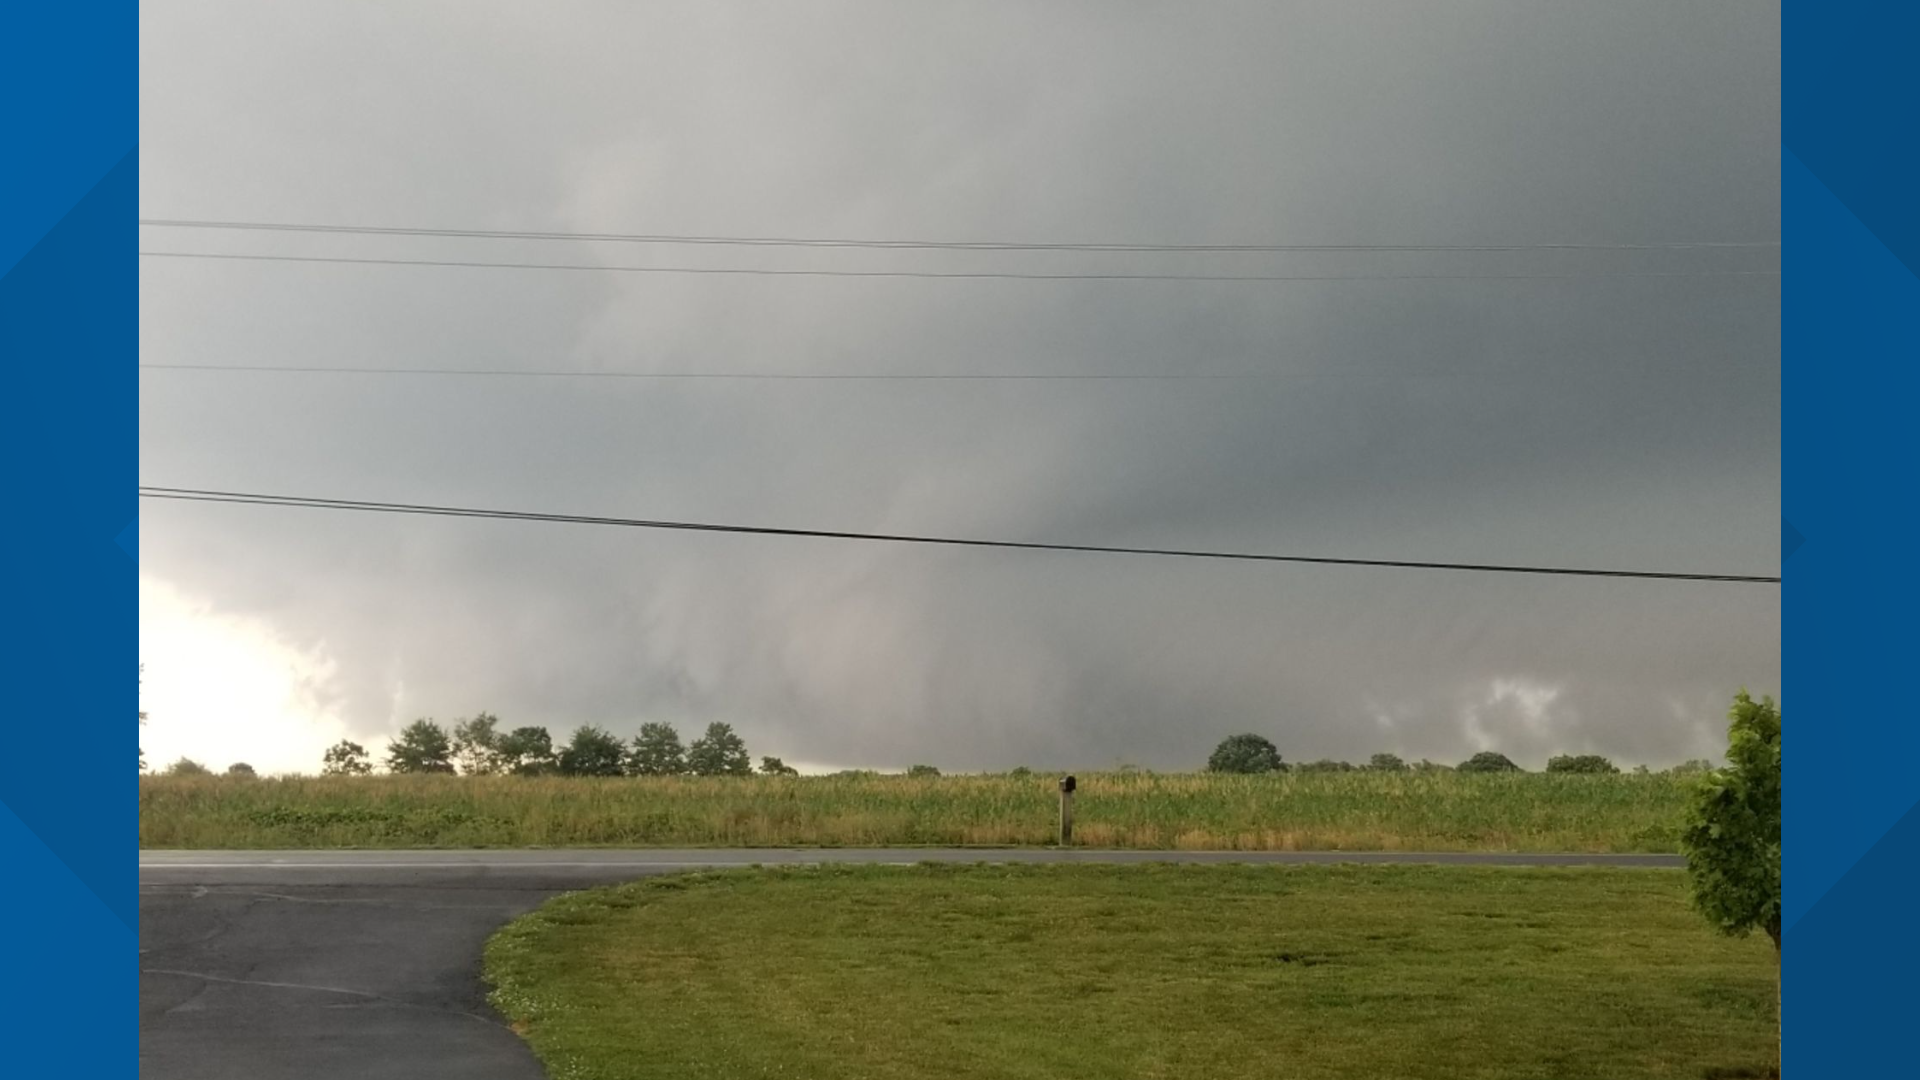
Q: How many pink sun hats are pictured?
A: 0